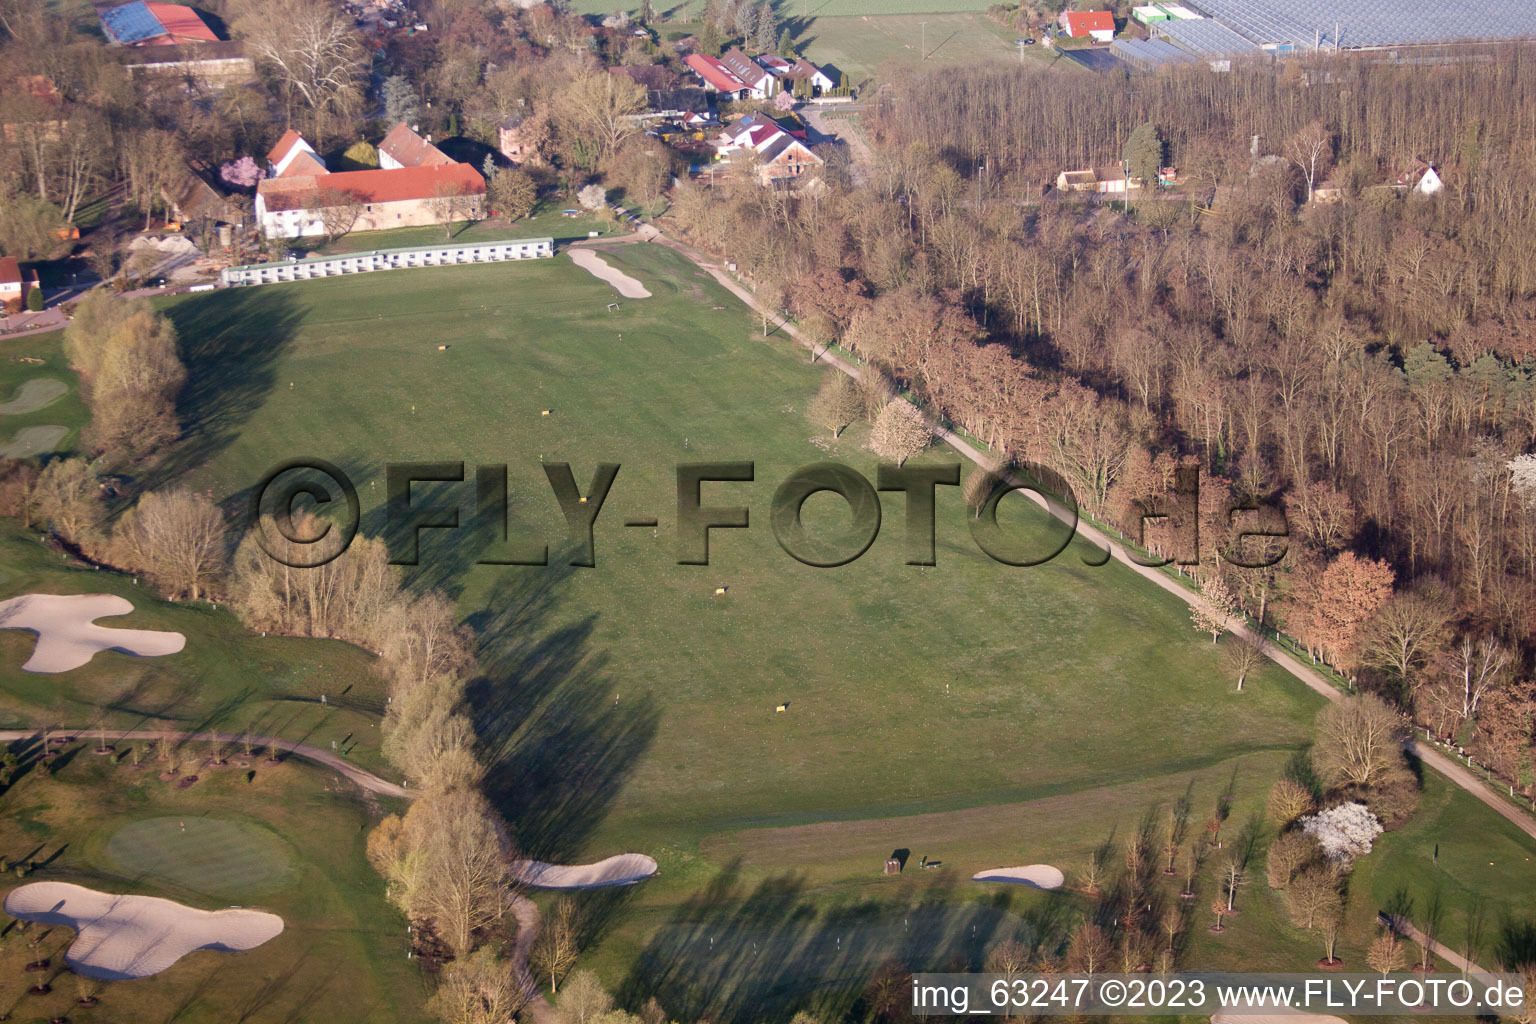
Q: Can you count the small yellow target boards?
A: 5